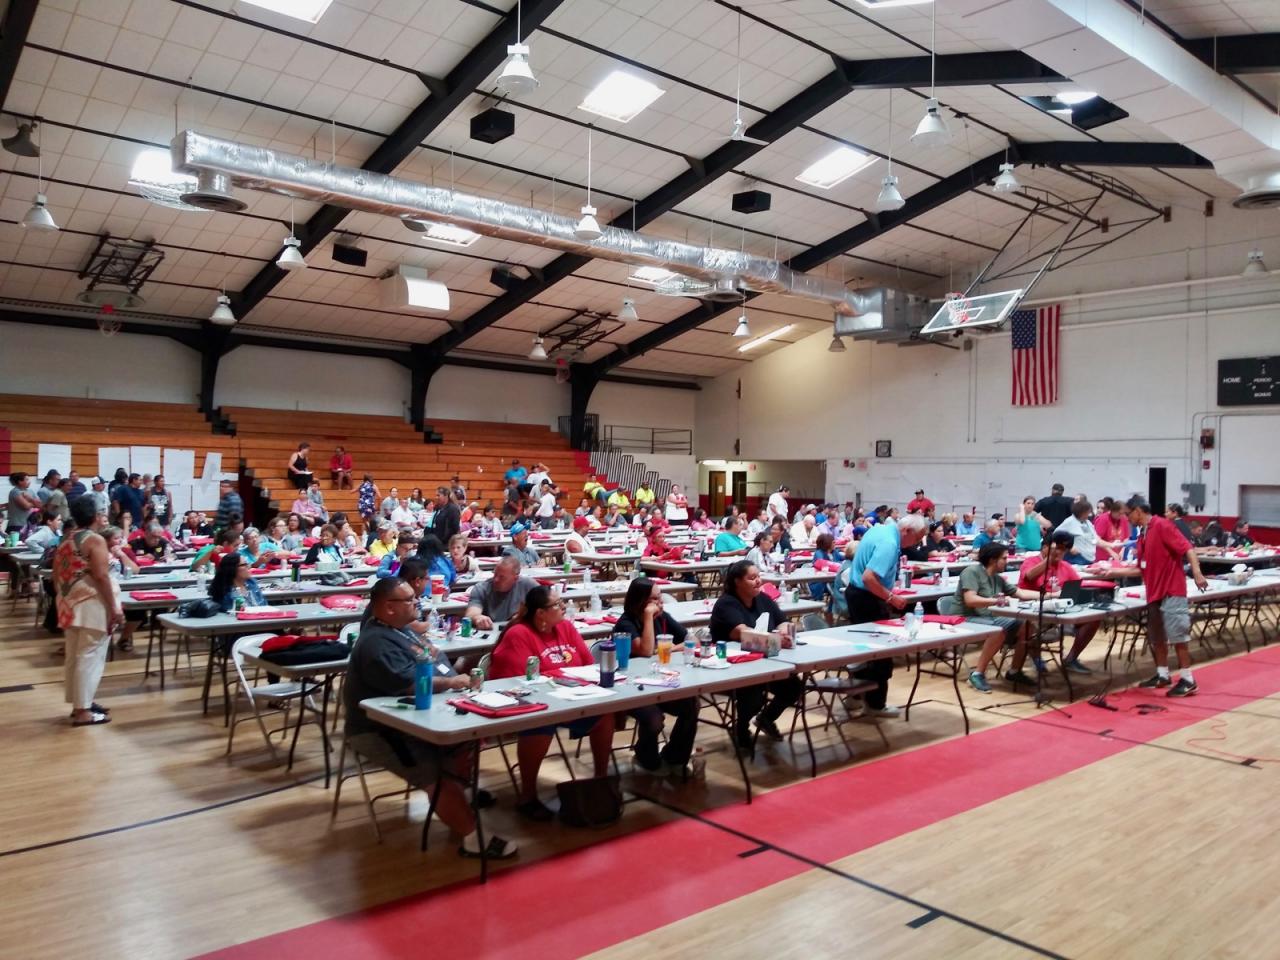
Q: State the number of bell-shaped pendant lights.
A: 13